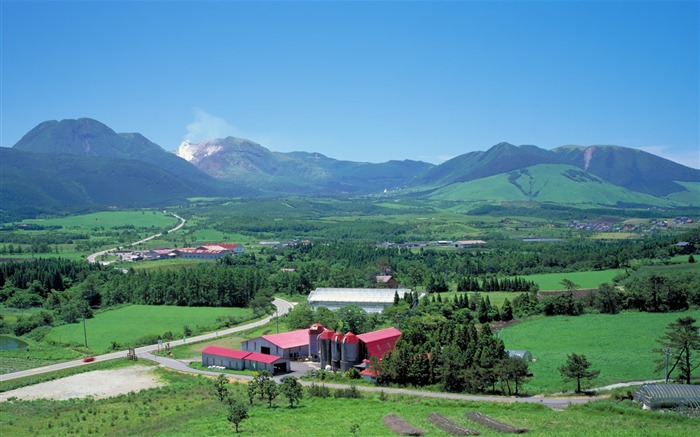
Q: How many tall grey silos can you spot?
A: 4